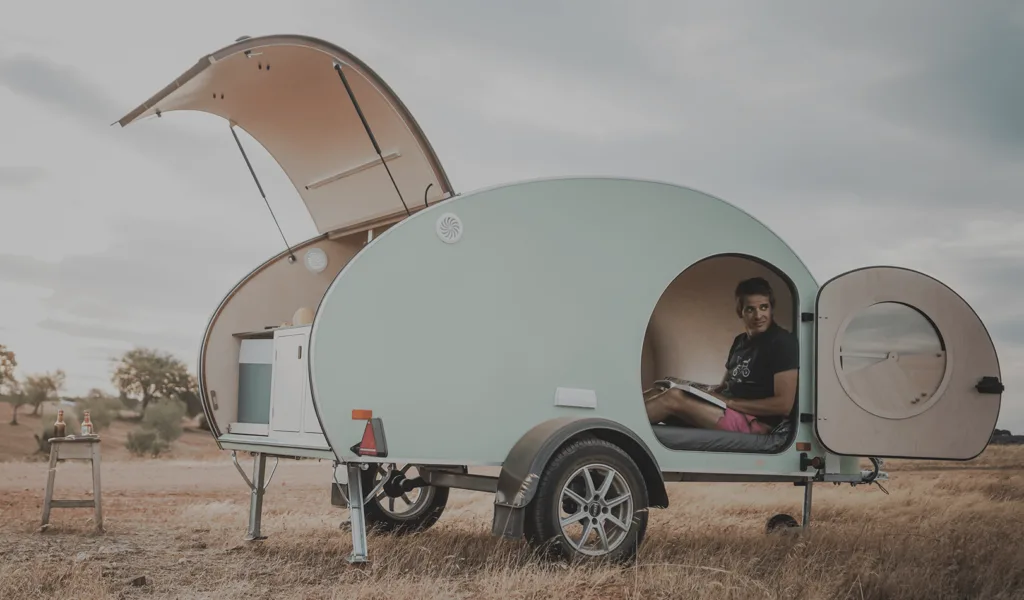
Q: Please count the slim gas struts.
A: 2